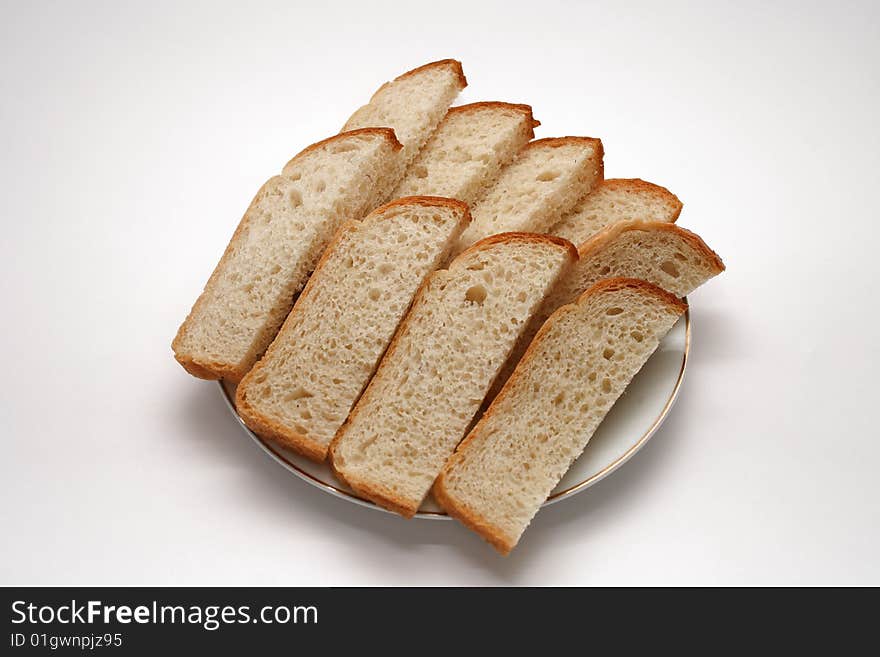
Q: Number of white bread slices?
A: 9